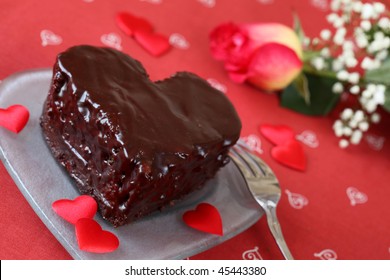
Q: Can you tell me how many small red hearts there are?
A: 8